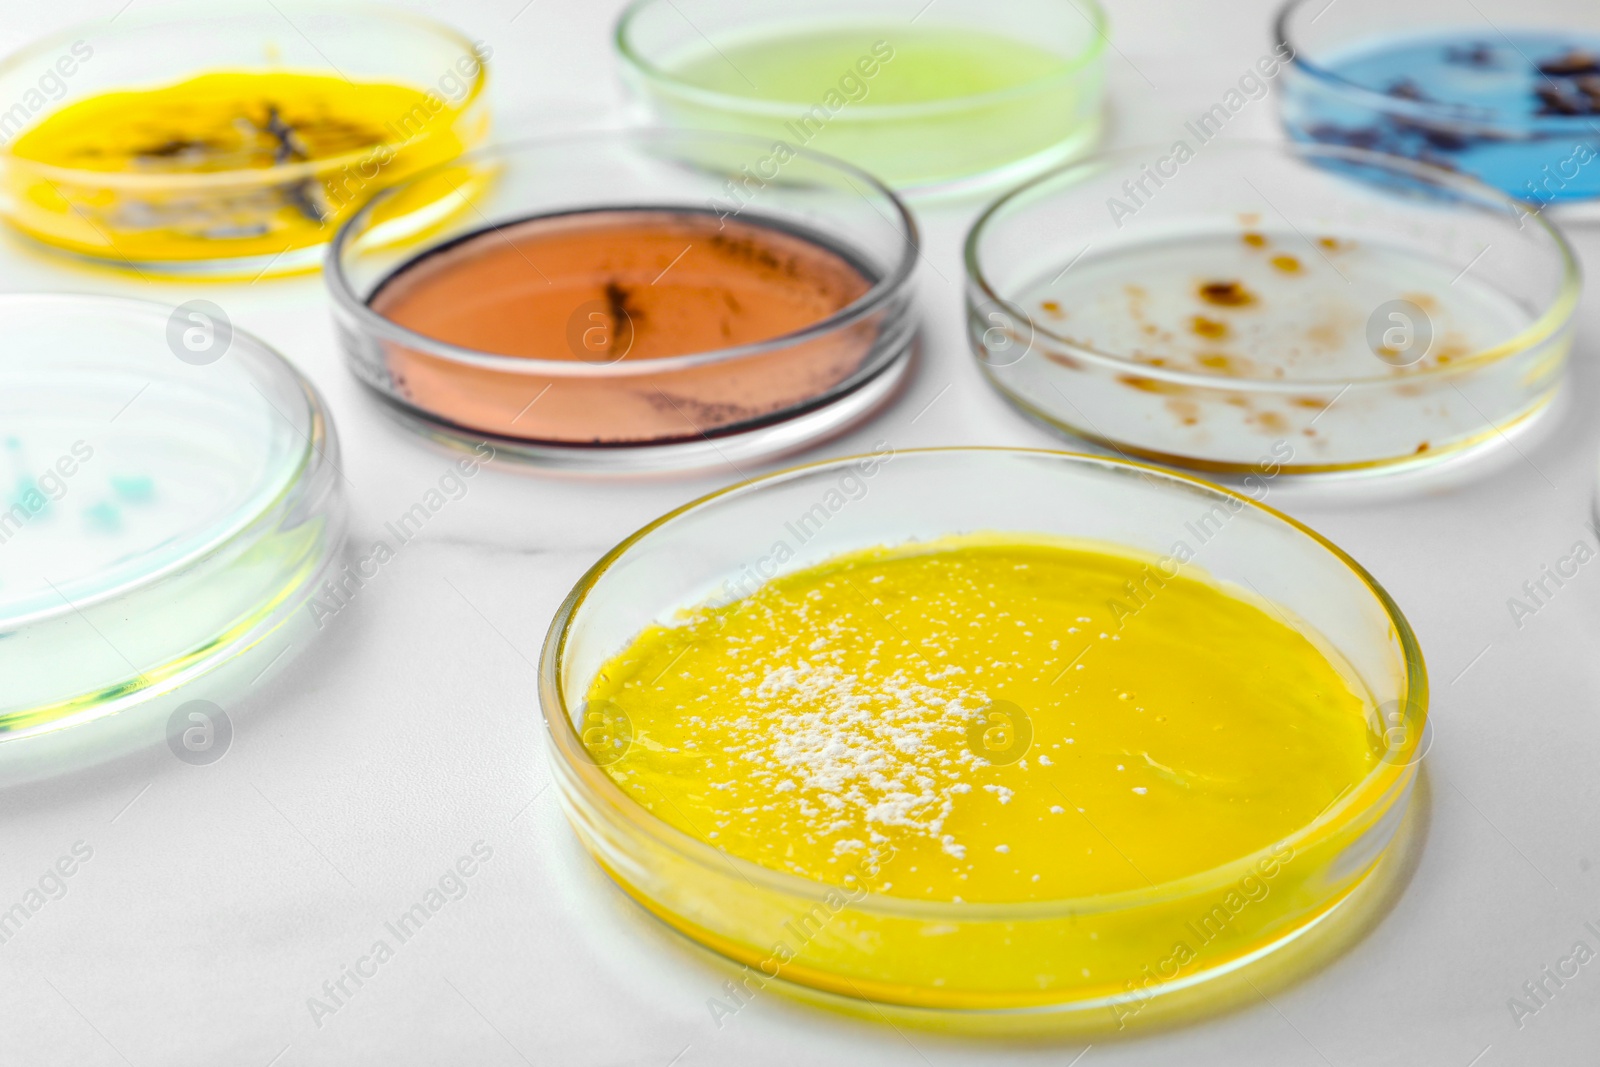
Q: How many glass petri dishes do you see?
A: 7